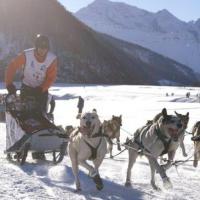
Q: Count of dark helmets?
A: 1